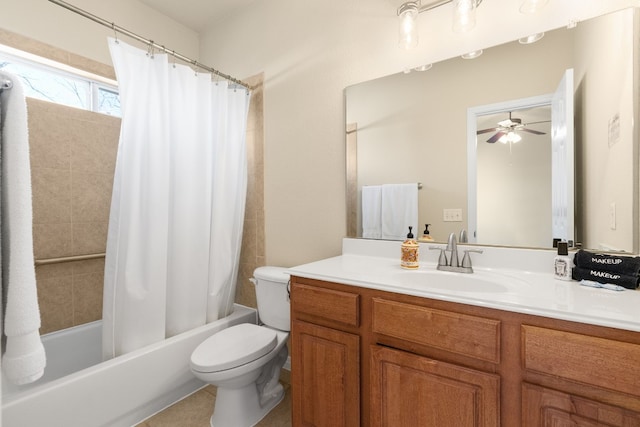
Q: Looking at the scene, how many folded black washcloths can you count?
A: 2